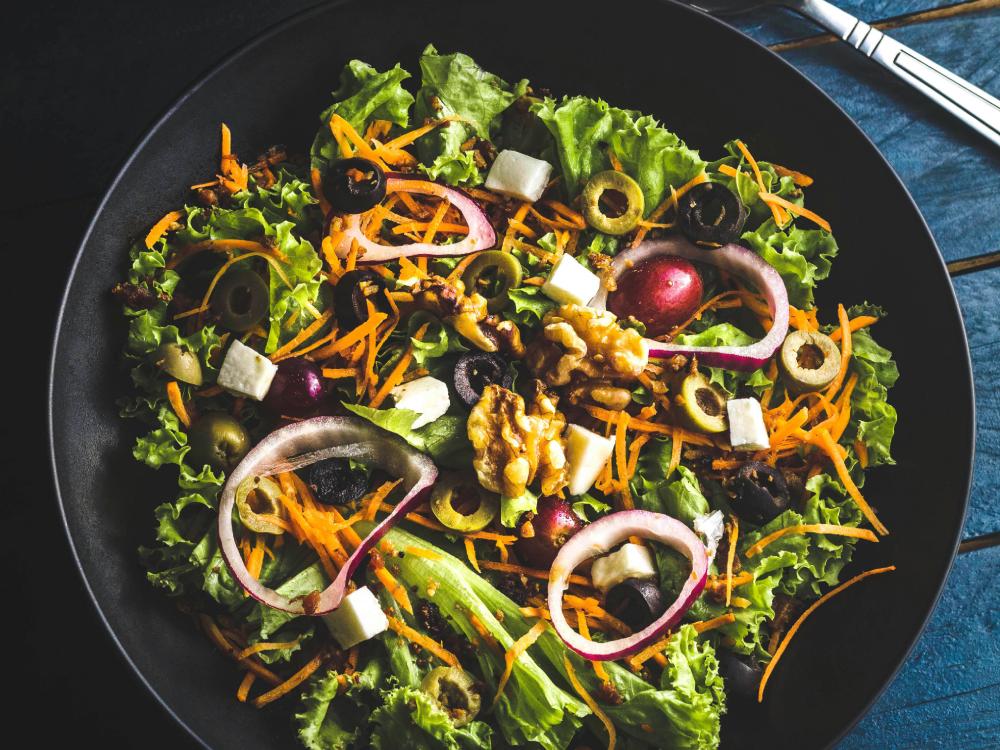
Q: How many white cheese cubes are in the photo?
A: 8